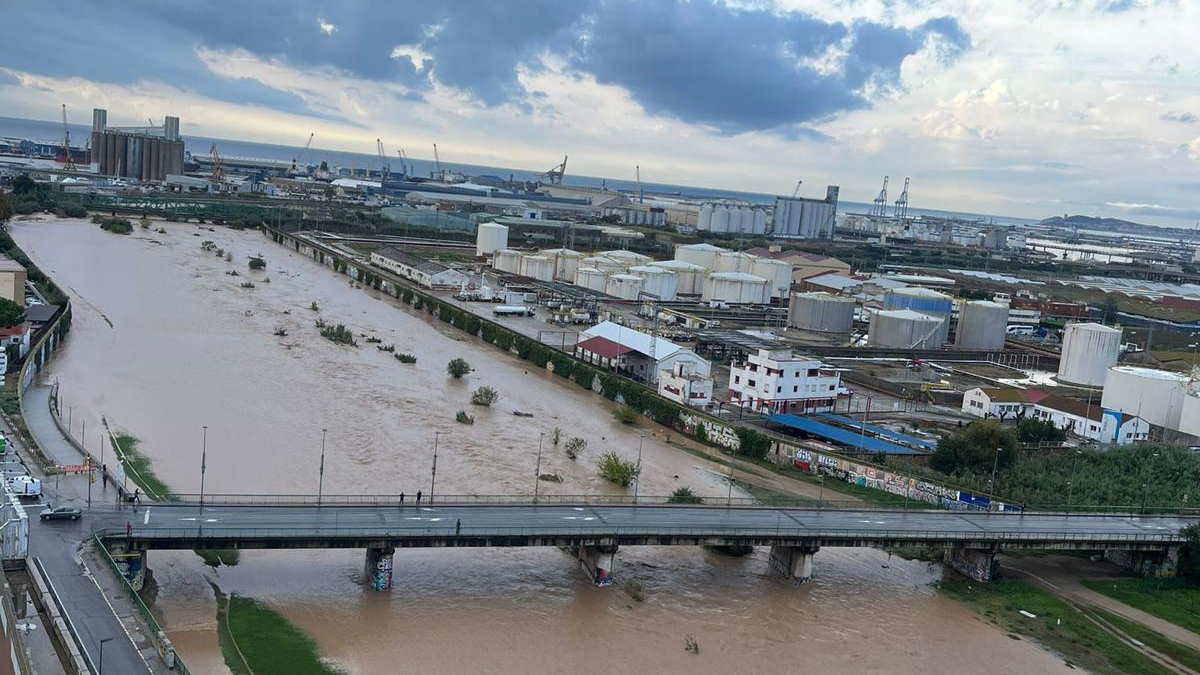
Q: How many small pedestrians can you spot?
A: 7